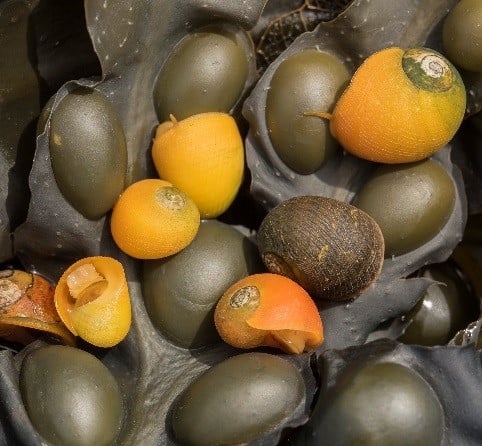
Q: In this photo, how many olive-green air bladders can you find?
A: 10